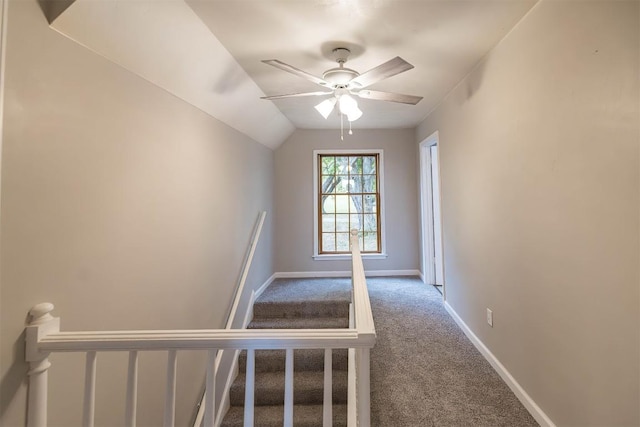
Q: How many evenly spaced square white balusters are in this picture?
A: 7